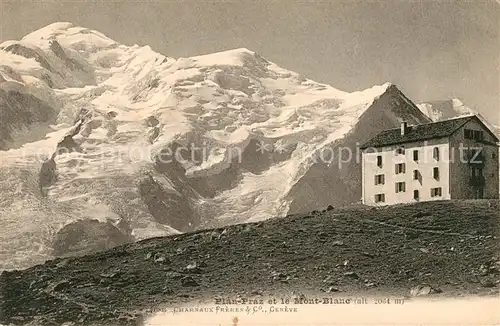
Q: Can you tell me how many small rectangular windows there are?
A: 12